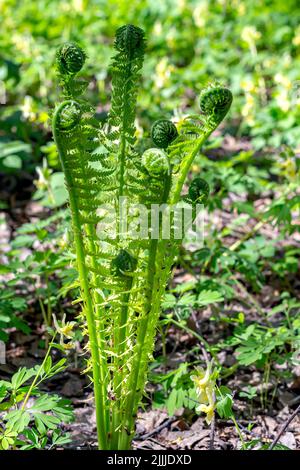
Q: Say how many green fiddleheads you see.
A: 8